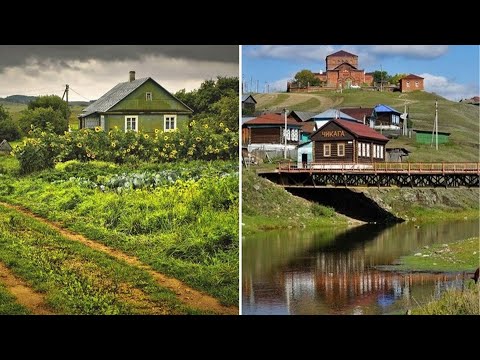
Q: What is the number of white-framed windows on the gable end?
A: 3